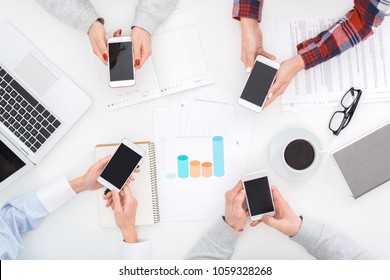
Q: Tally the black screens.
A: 5